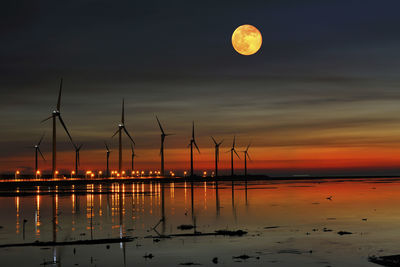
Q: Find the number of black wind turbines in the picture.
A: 11